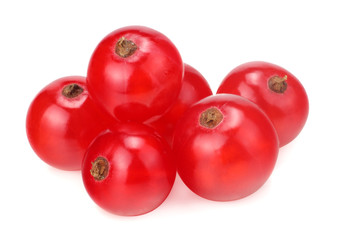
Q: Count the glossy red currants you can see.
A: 6